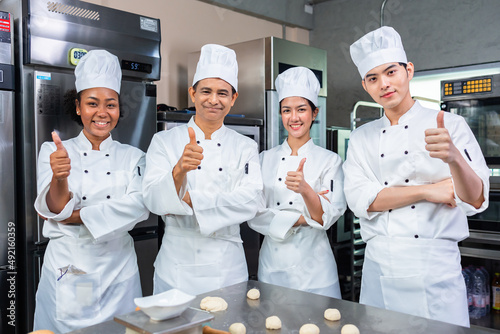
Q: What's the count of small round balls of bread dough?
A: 6